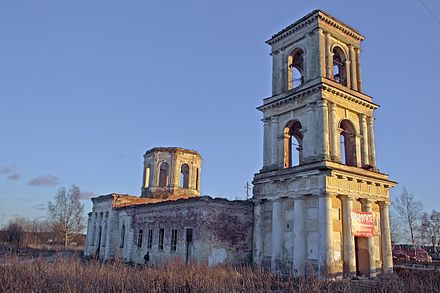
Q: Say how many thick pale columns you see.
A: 7